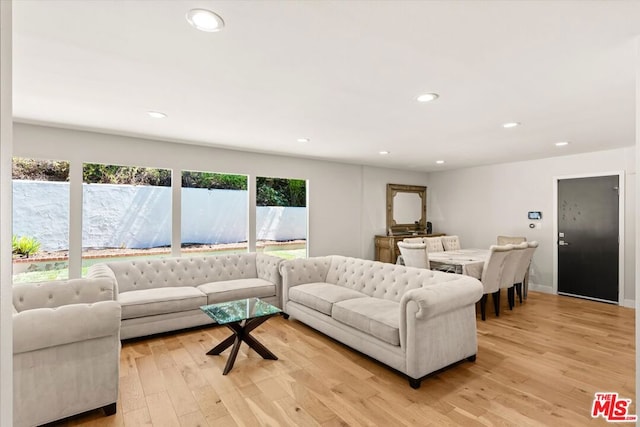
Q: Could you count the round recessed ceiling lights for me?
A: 8